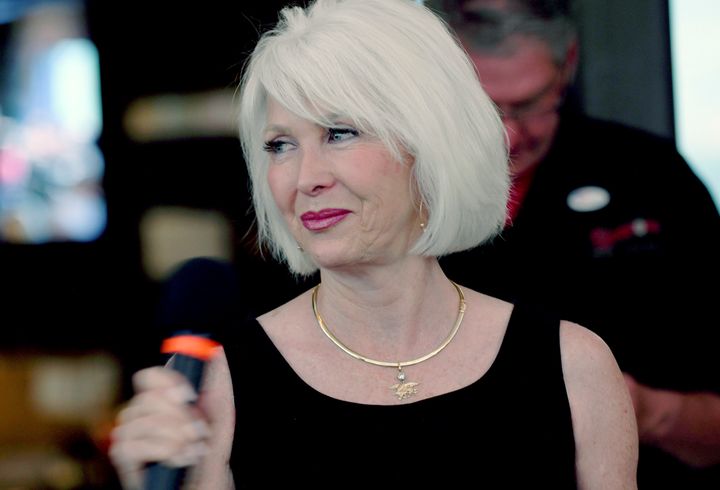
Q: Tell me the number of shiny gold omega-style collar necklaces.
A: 1